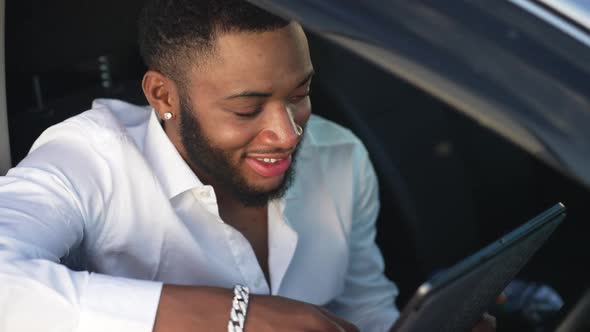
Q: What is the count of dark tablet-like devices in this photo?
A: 1